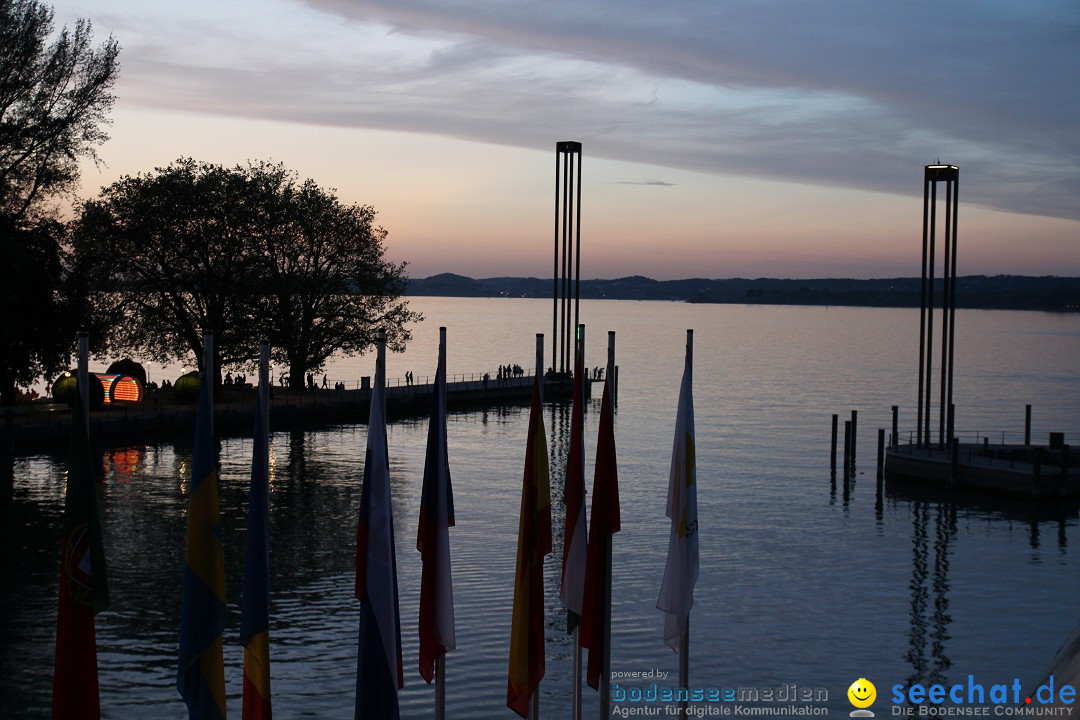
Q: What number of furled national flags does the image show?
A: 9